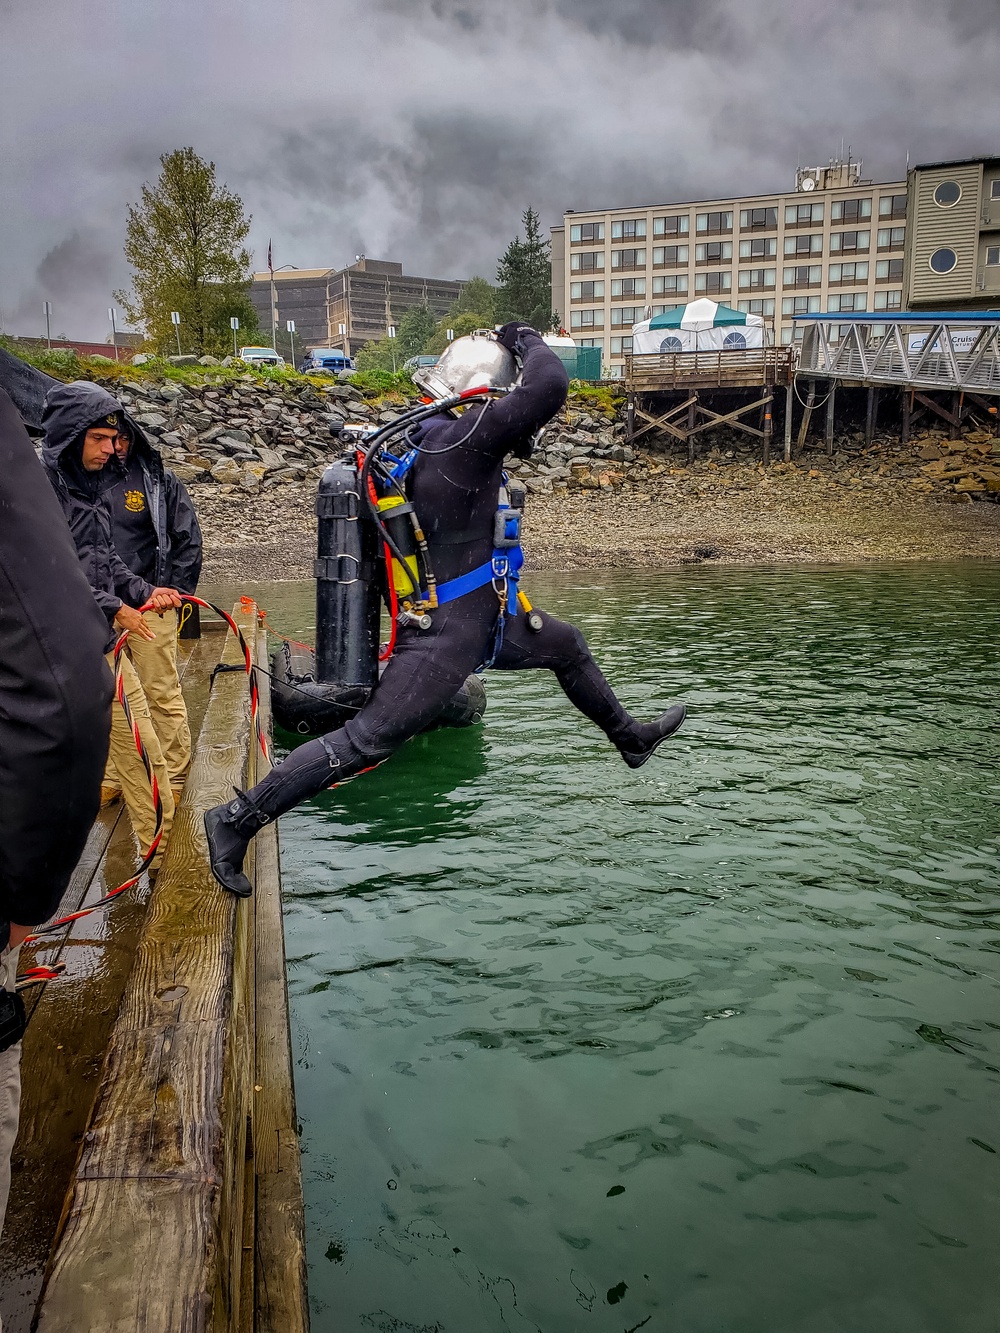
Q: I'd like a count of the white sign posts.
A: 8